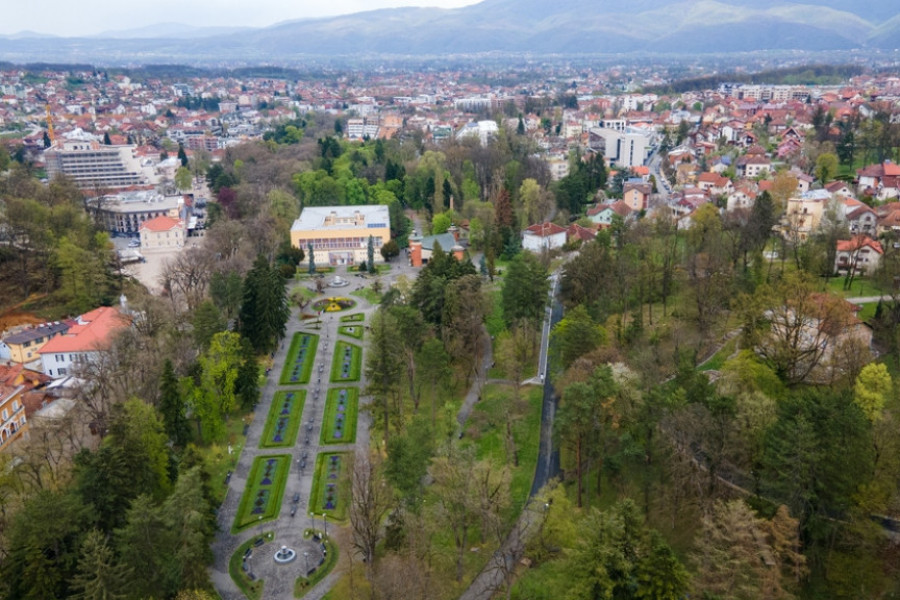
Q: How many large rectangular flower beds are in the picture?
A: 6